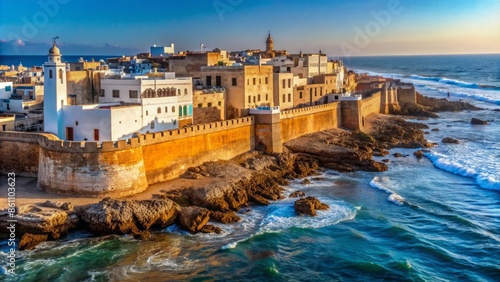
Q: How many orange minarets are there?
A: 1